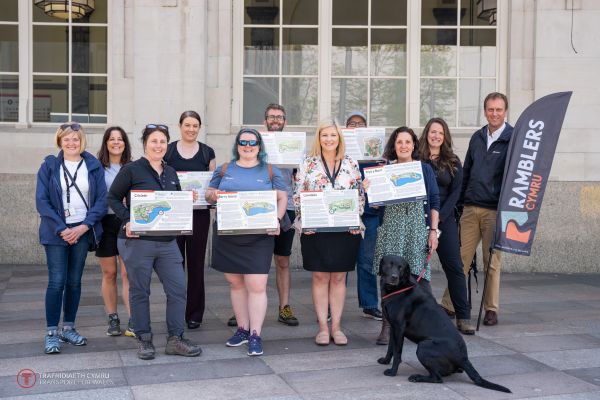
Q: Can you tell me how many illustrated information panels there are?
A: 7